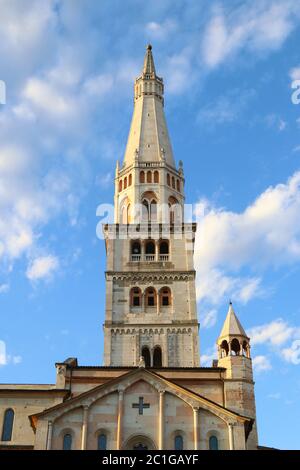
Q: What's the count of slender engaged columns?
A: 6